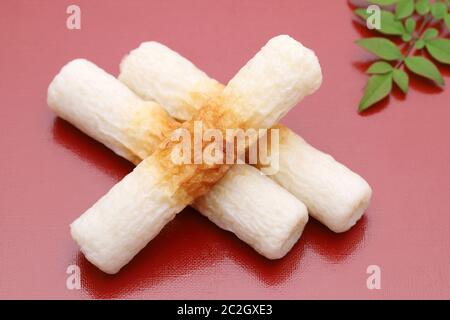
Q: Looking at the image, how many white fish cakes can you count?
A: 3